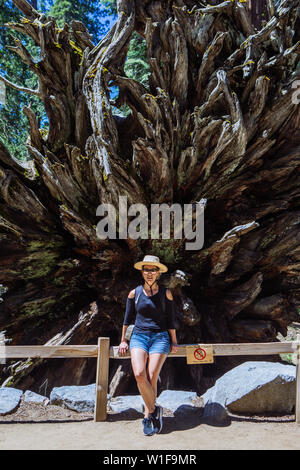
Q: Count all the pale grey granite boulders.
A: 6